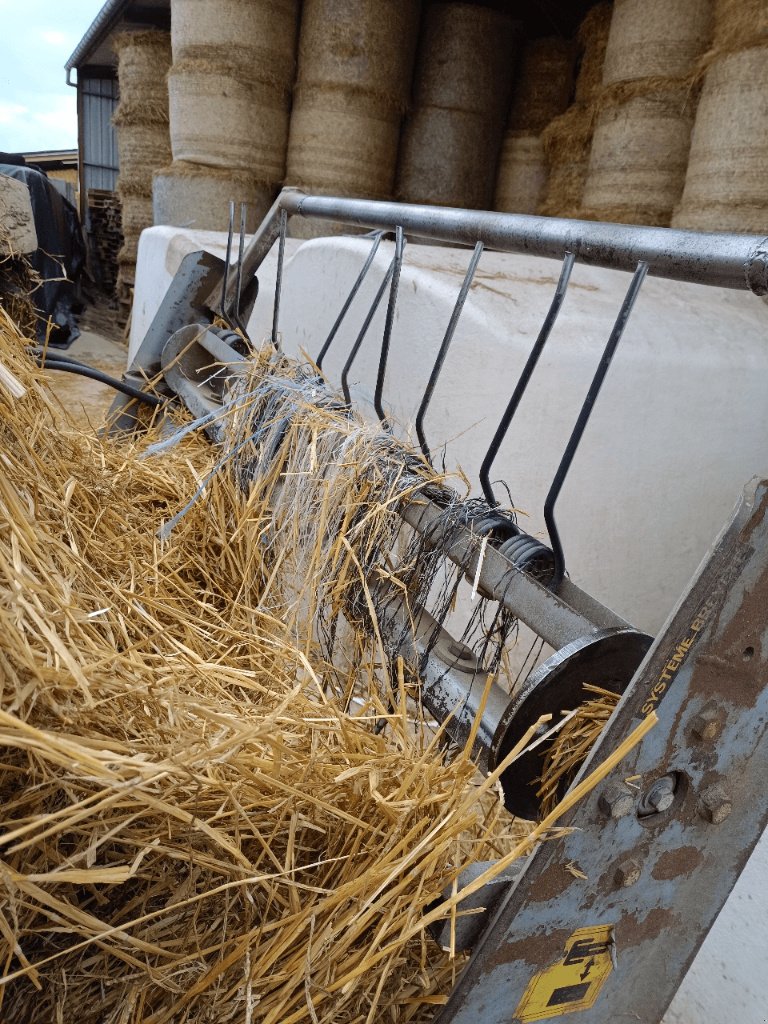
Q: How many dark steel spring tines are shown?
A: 9